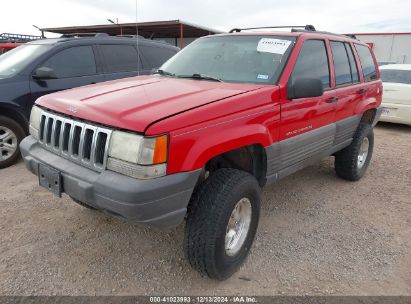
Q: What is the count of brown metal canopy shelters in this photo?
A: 1